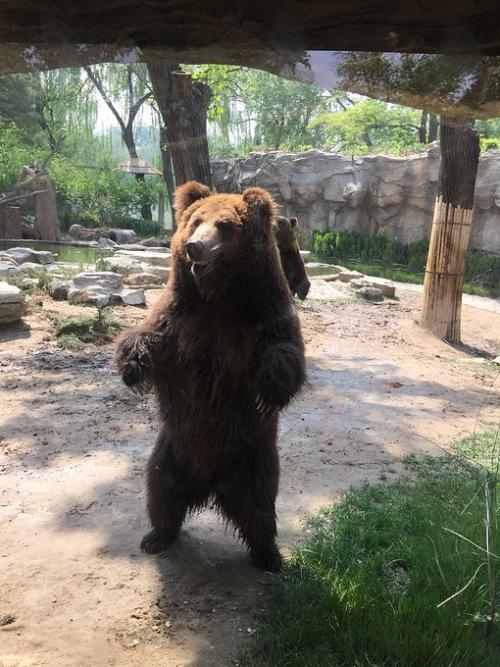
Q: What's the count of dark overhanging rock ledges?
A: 1